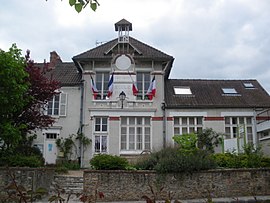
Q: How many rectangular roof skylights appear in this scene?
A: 3